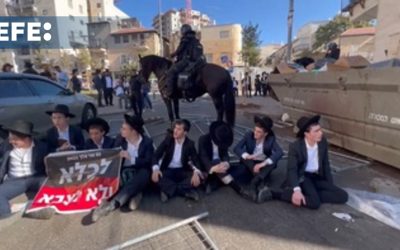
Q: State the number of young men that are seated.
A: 8